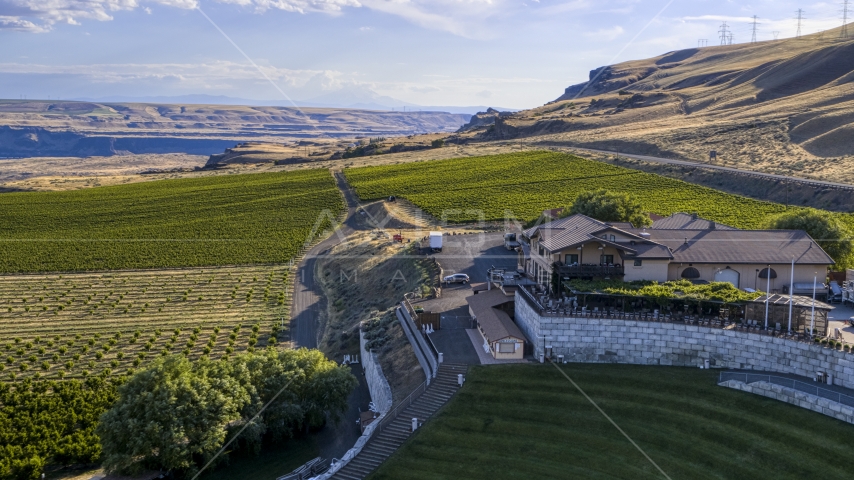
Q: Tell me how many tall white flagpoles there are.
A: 3